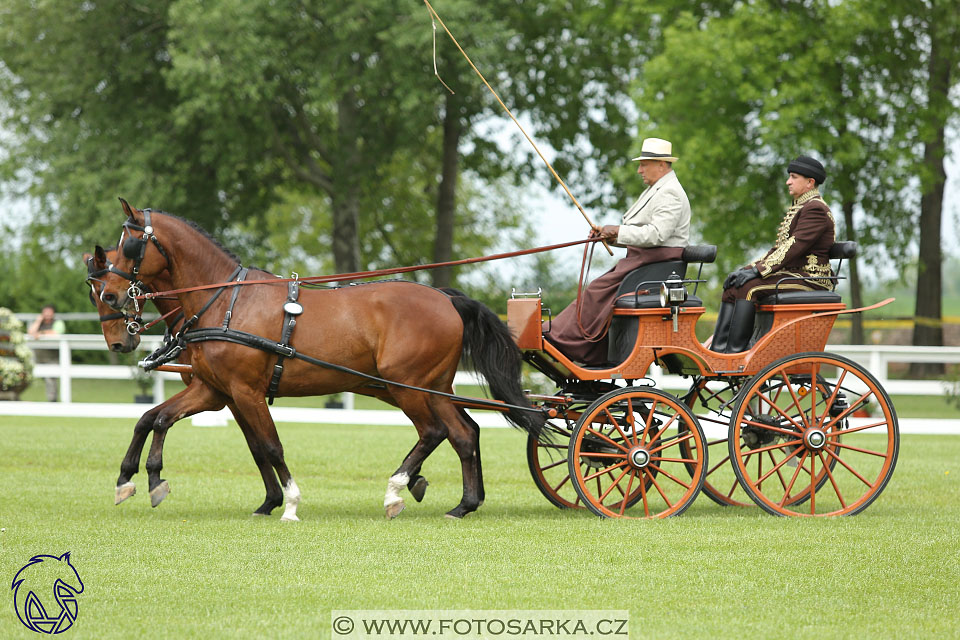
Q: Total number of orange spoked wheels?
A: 4